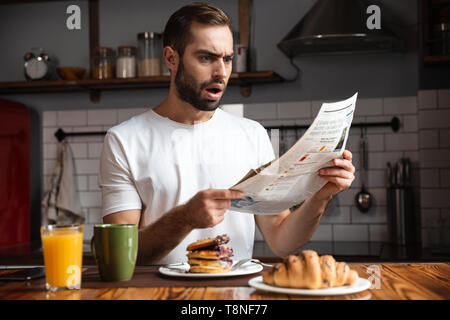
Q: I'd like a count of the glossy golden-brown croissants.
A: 1